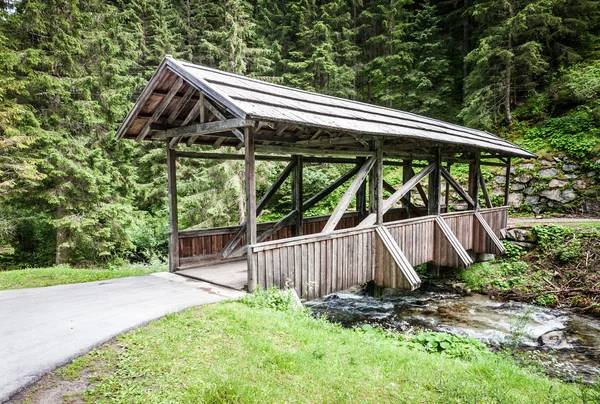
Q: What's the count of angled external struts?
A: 3